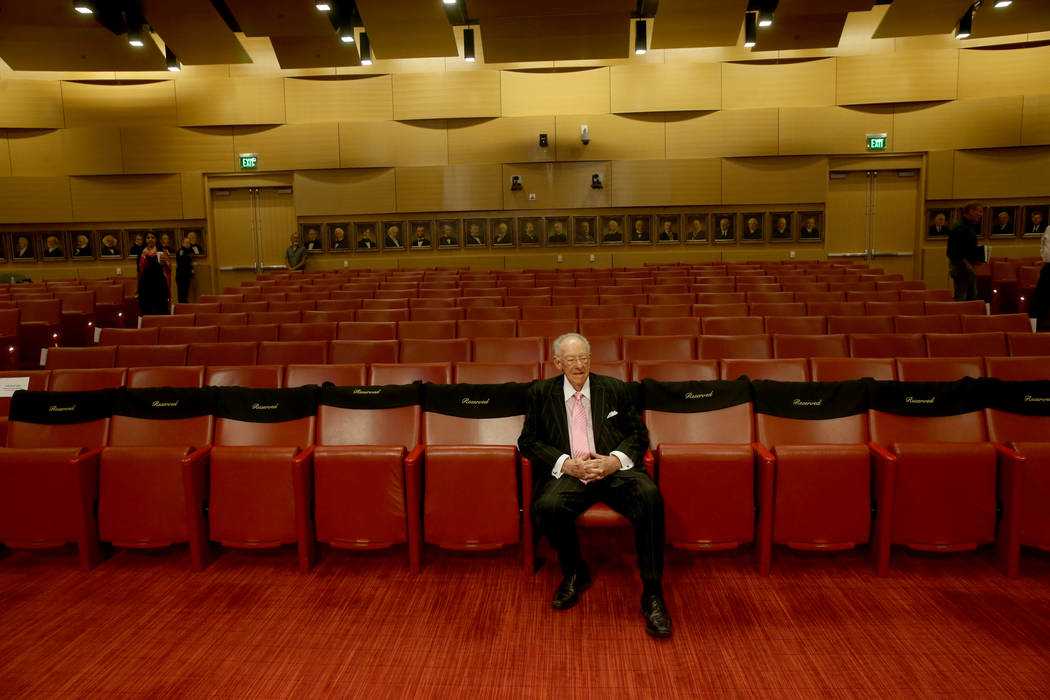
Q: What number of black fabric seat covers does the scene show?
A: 9